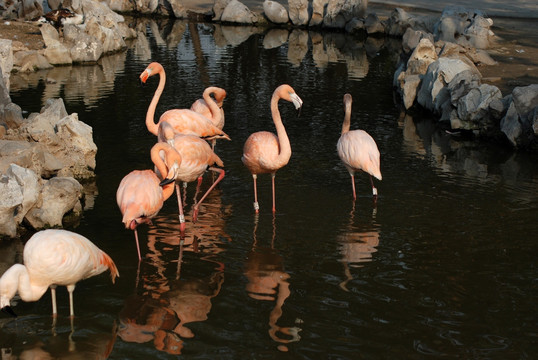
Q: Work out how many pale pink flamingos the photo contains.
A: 2